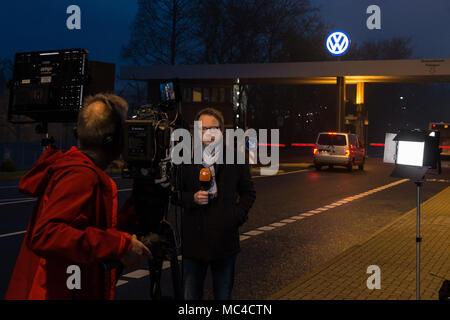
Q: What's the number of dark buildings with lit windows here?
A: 1